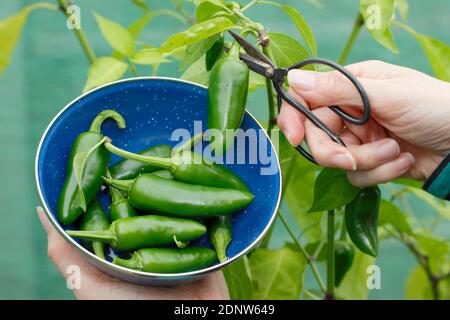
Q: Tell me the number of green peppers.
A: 12